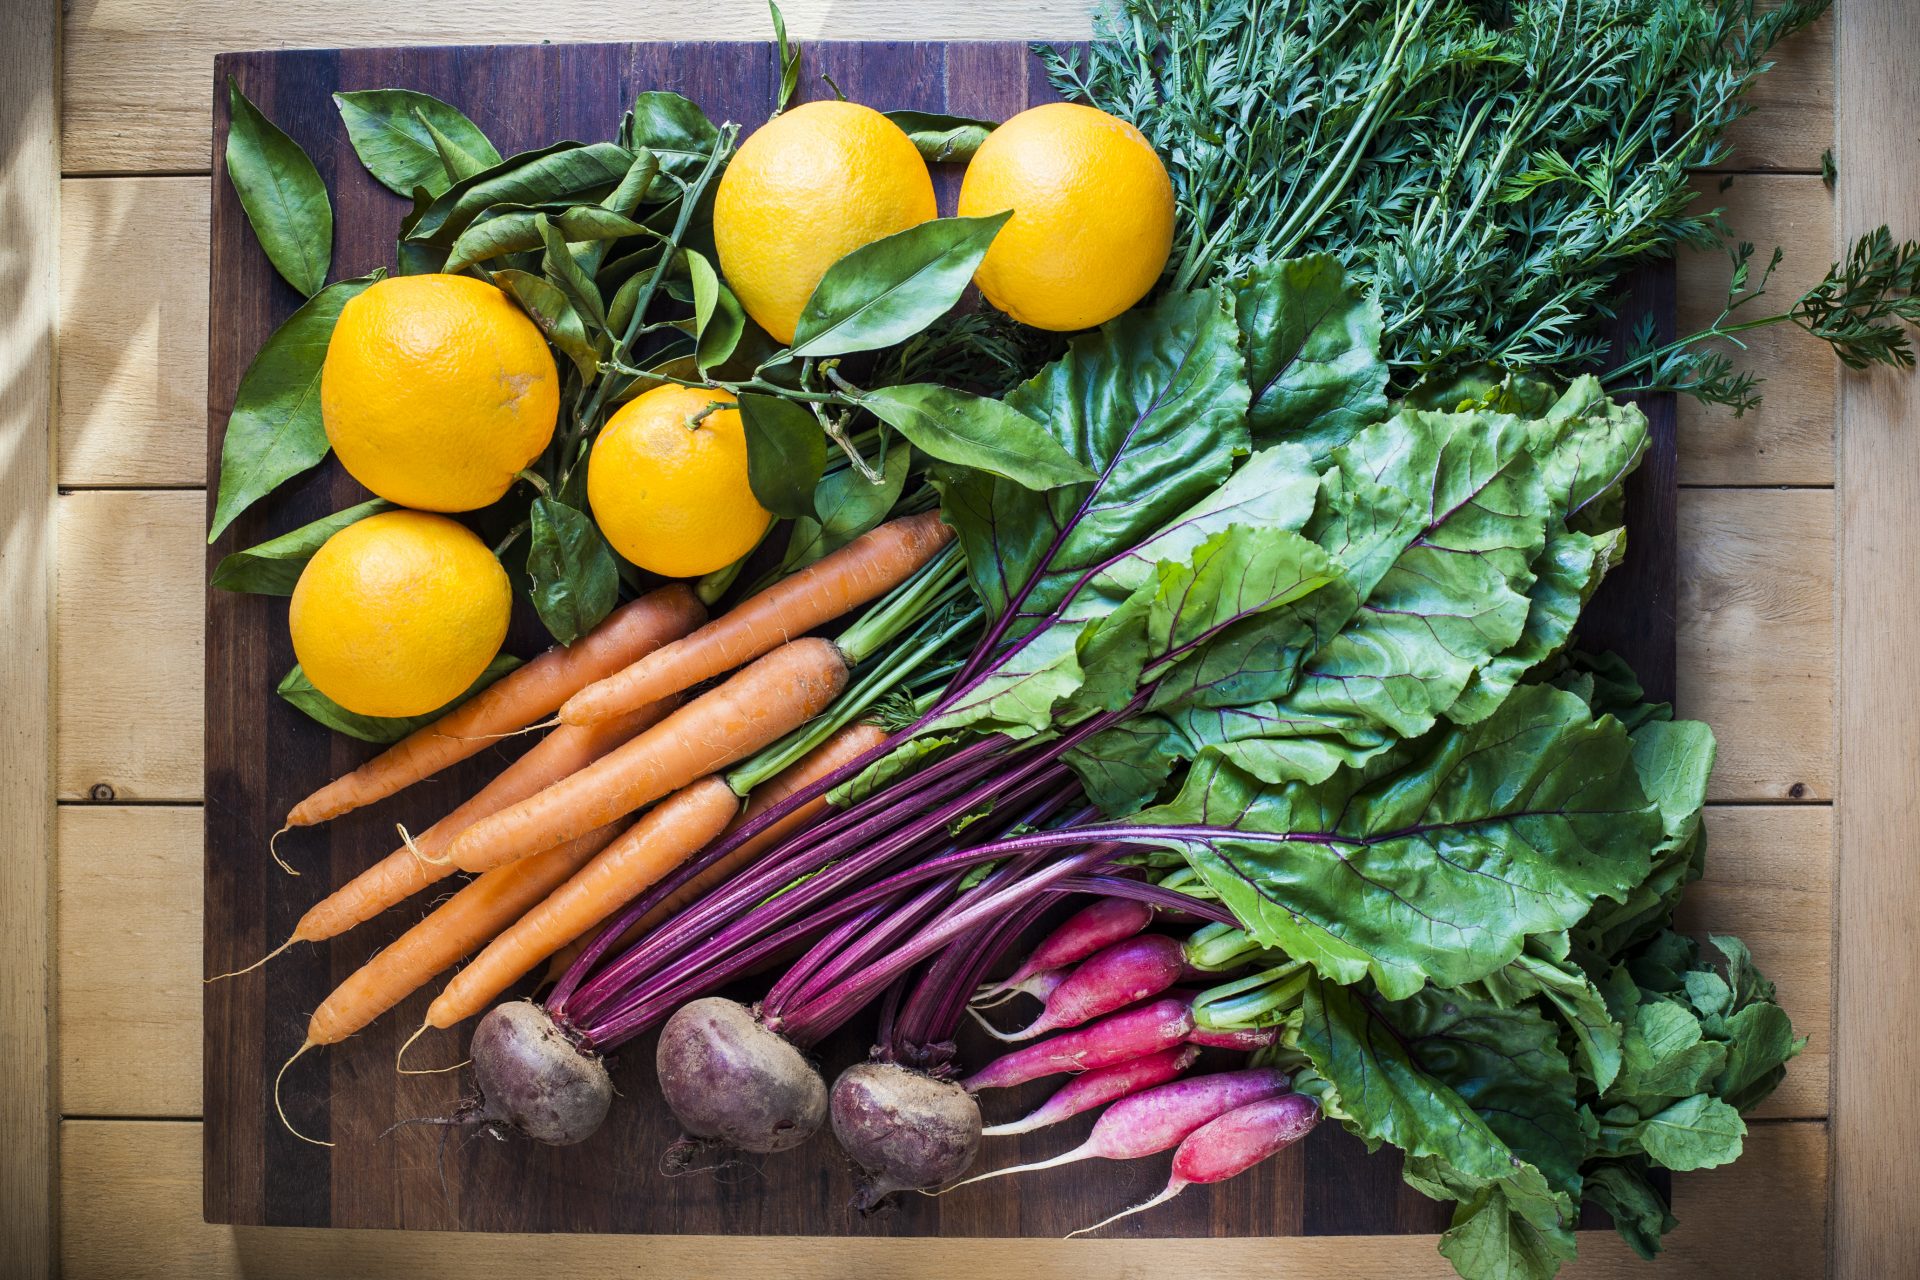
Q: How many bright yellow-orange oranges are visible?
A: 5